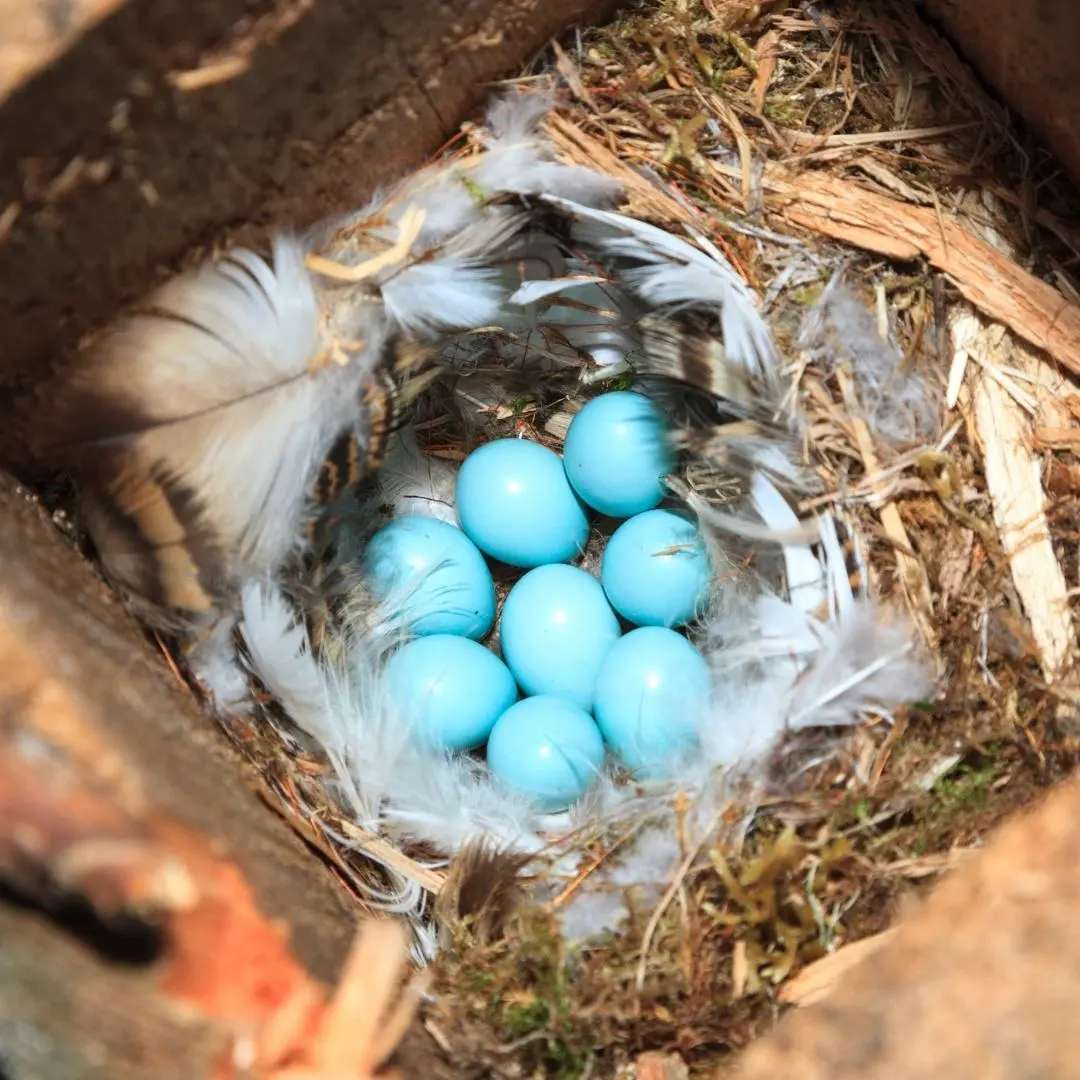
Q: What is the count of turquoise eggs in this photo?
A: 8